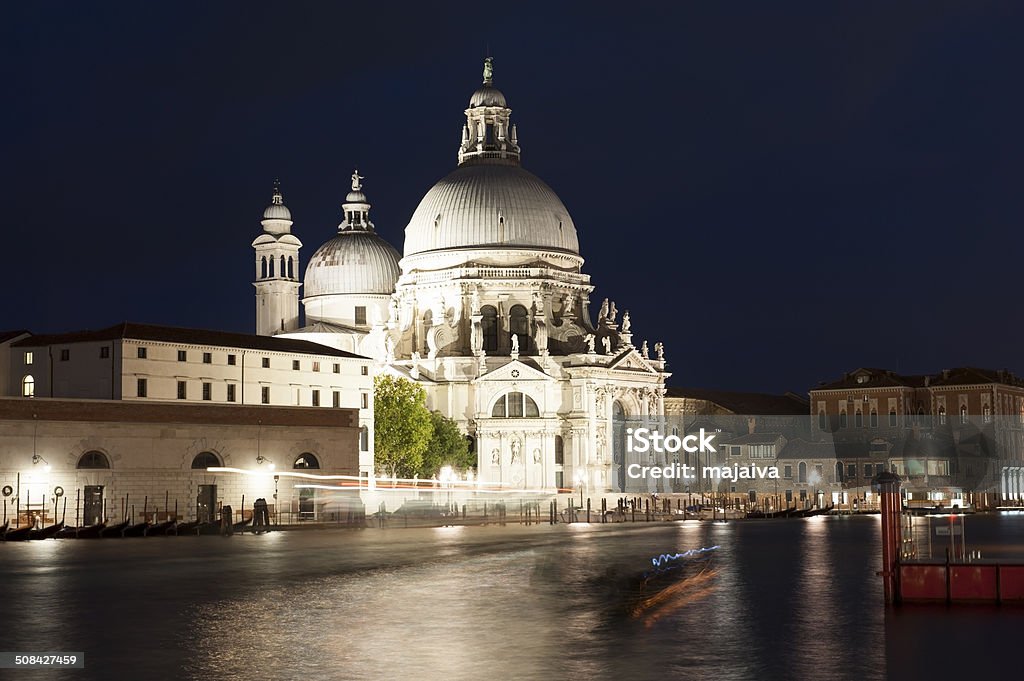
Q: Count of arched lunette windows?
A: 4